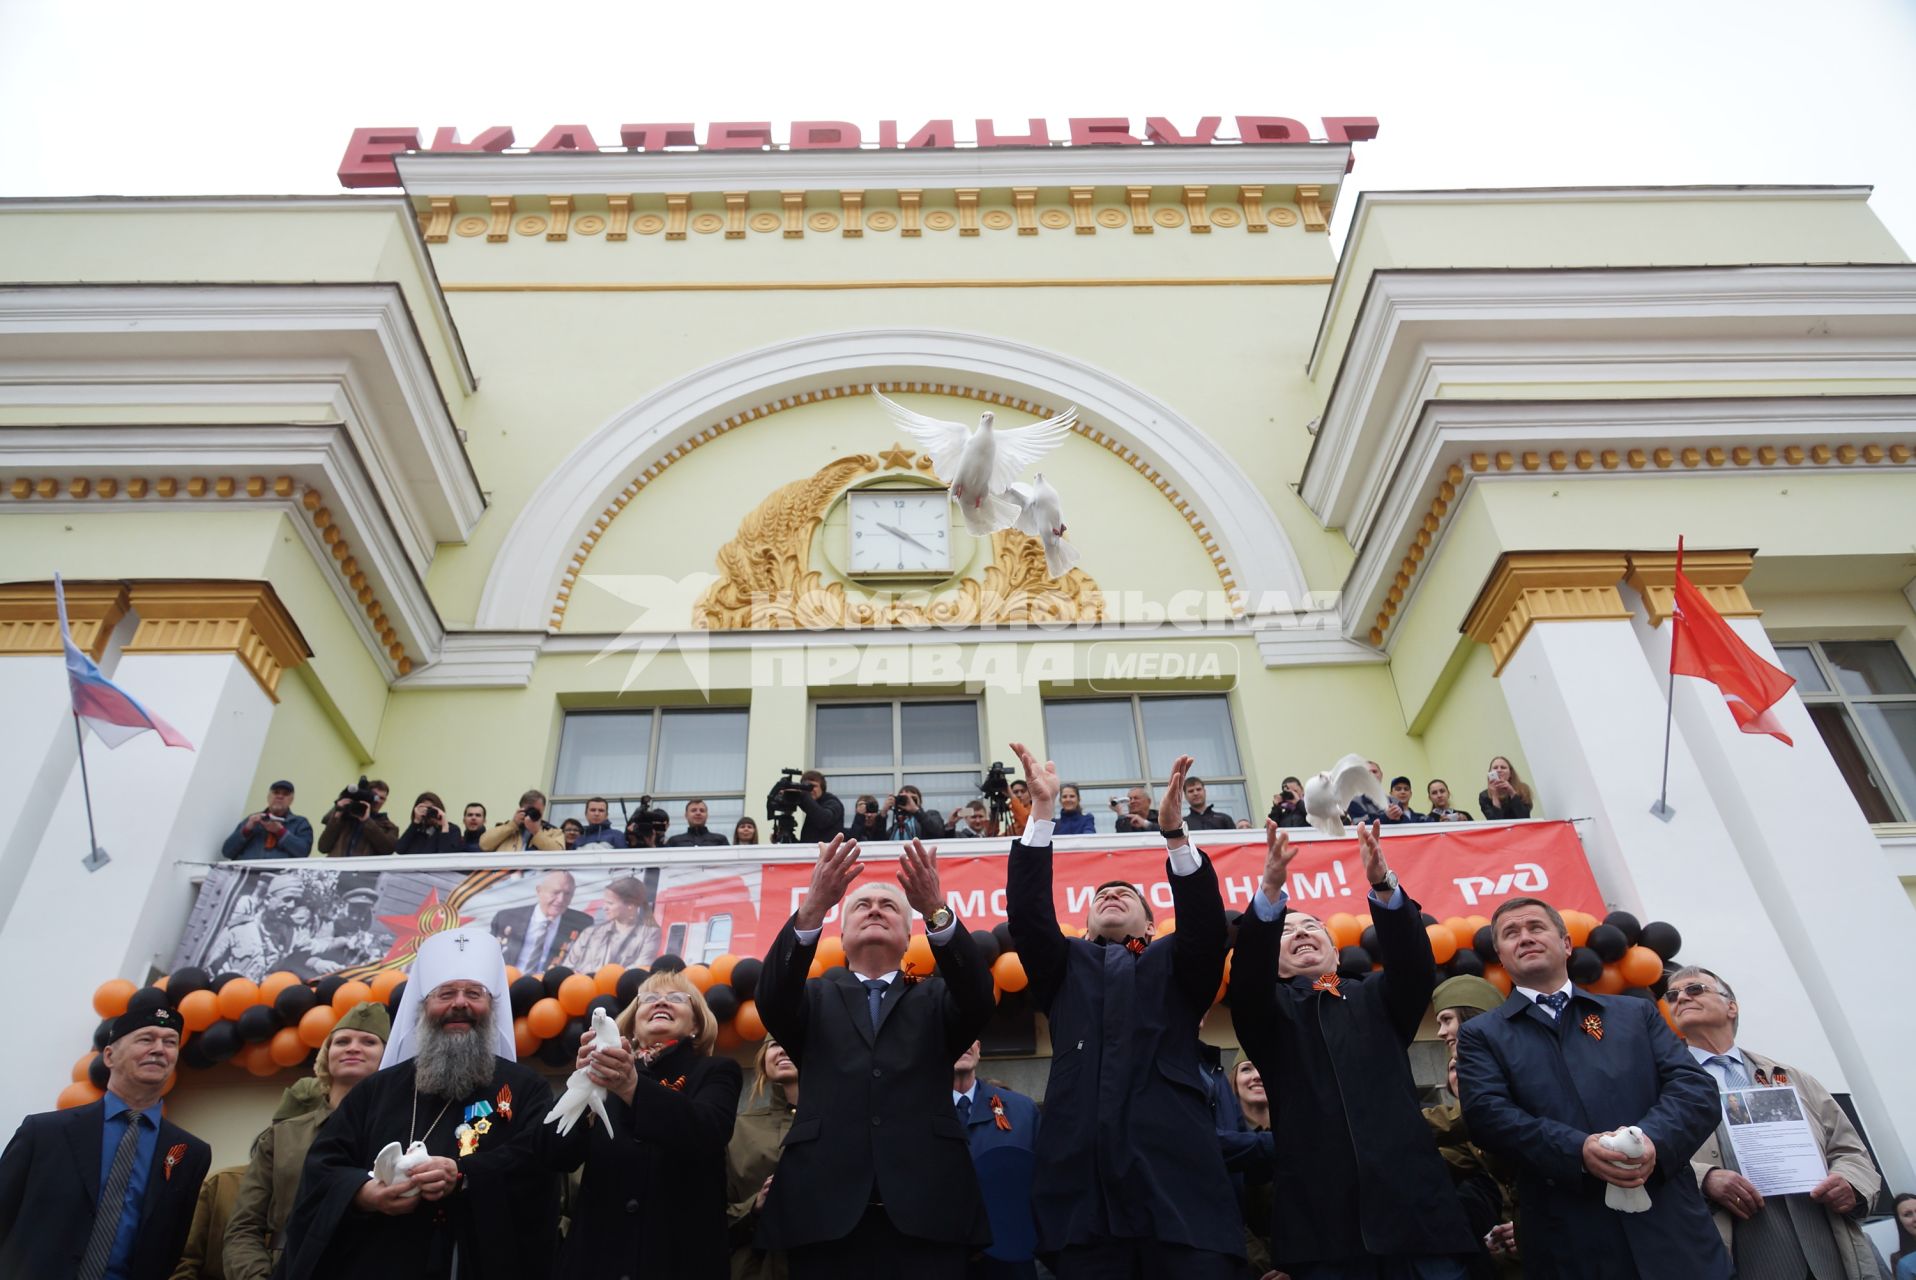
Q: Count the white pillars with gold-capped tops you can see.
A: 4